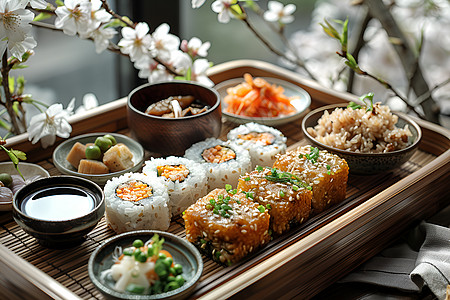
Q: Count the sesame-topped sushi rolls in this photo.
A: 3